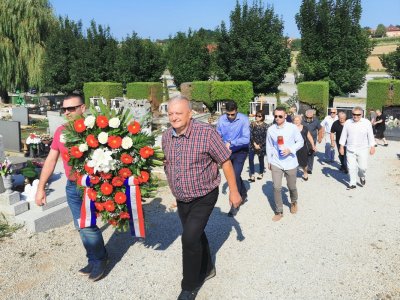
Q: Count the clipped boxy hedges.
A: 5